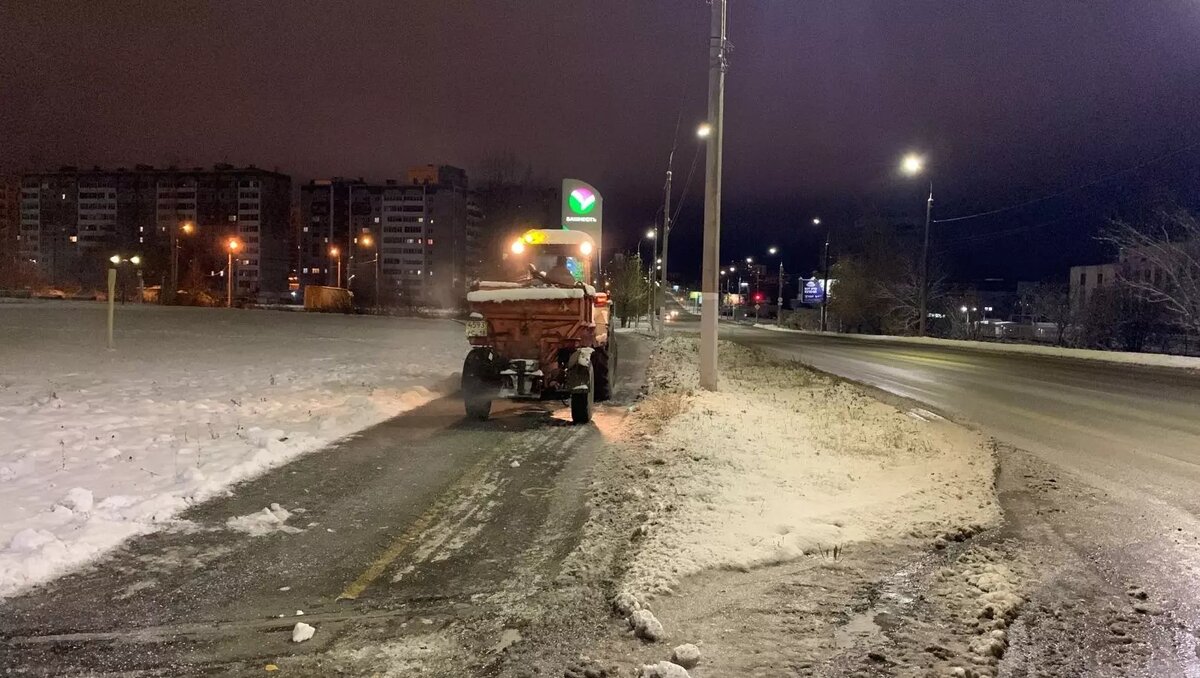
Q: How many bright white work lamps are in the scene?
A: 2